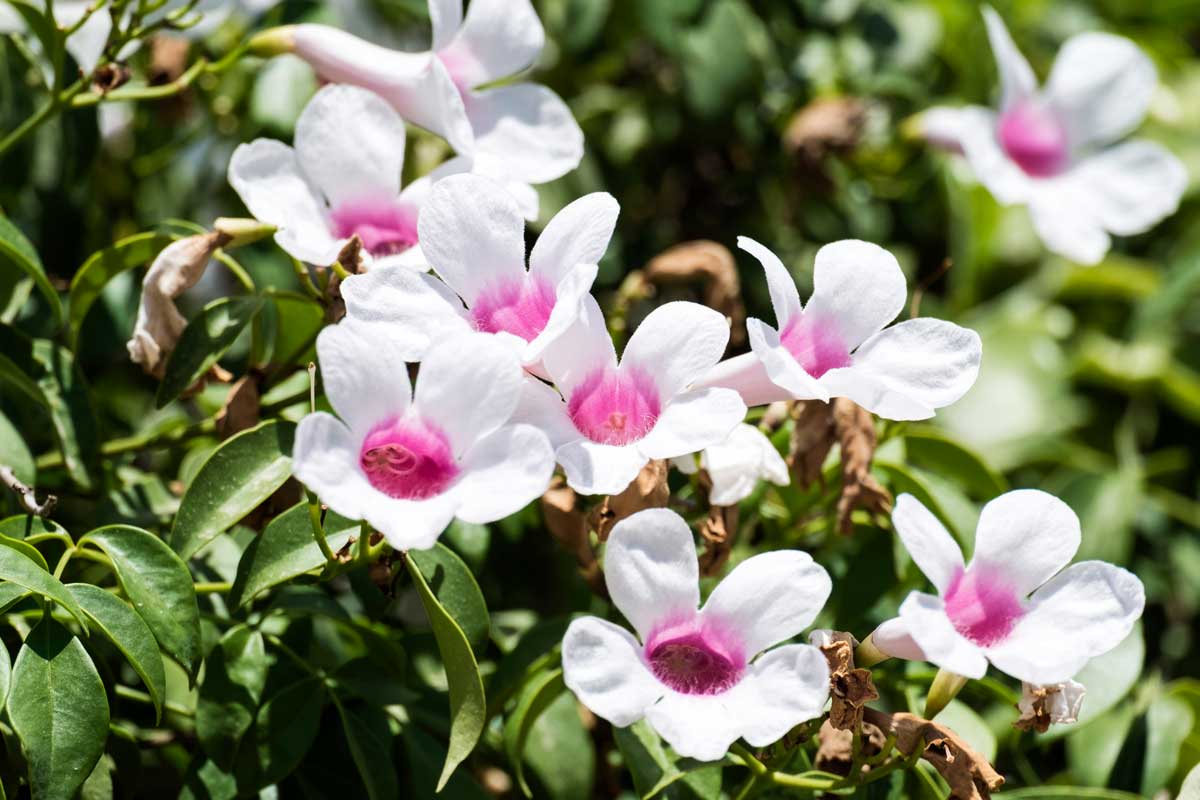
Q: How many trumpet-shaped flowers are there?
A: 9